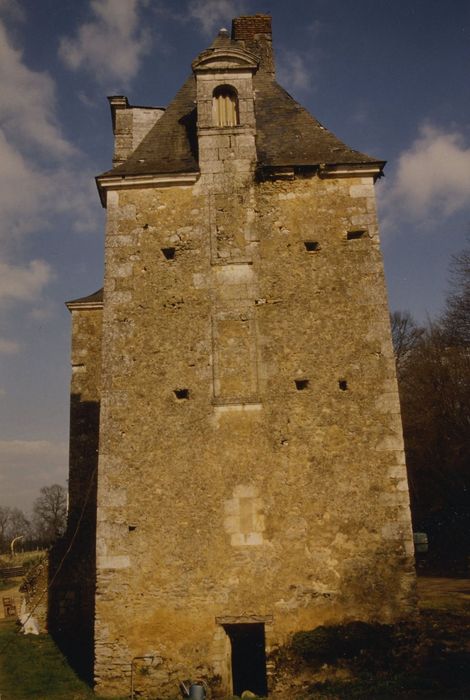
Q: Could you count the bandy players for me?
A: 0